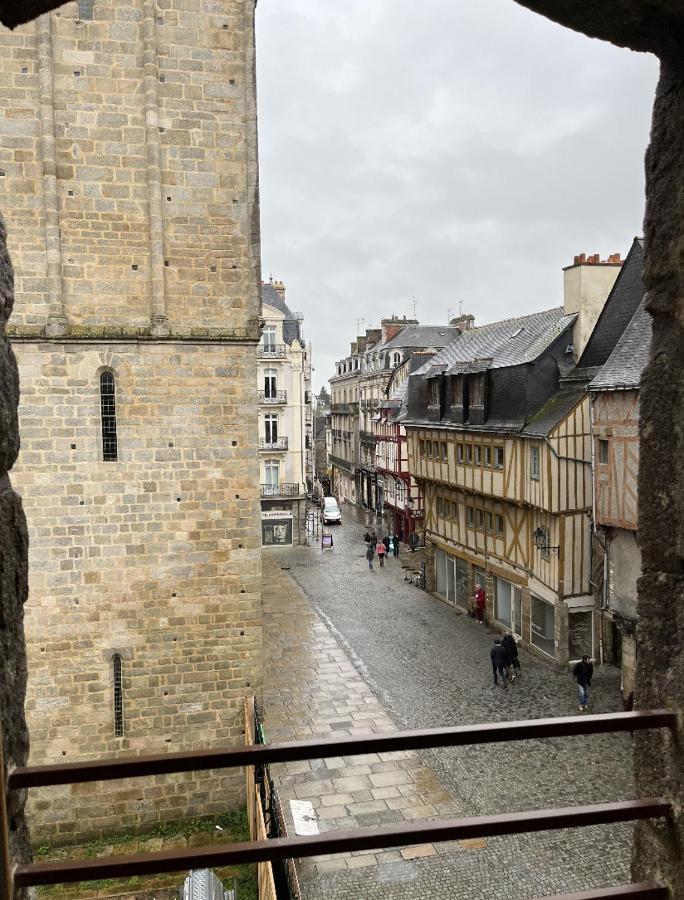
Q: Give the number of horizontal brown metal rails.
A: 3